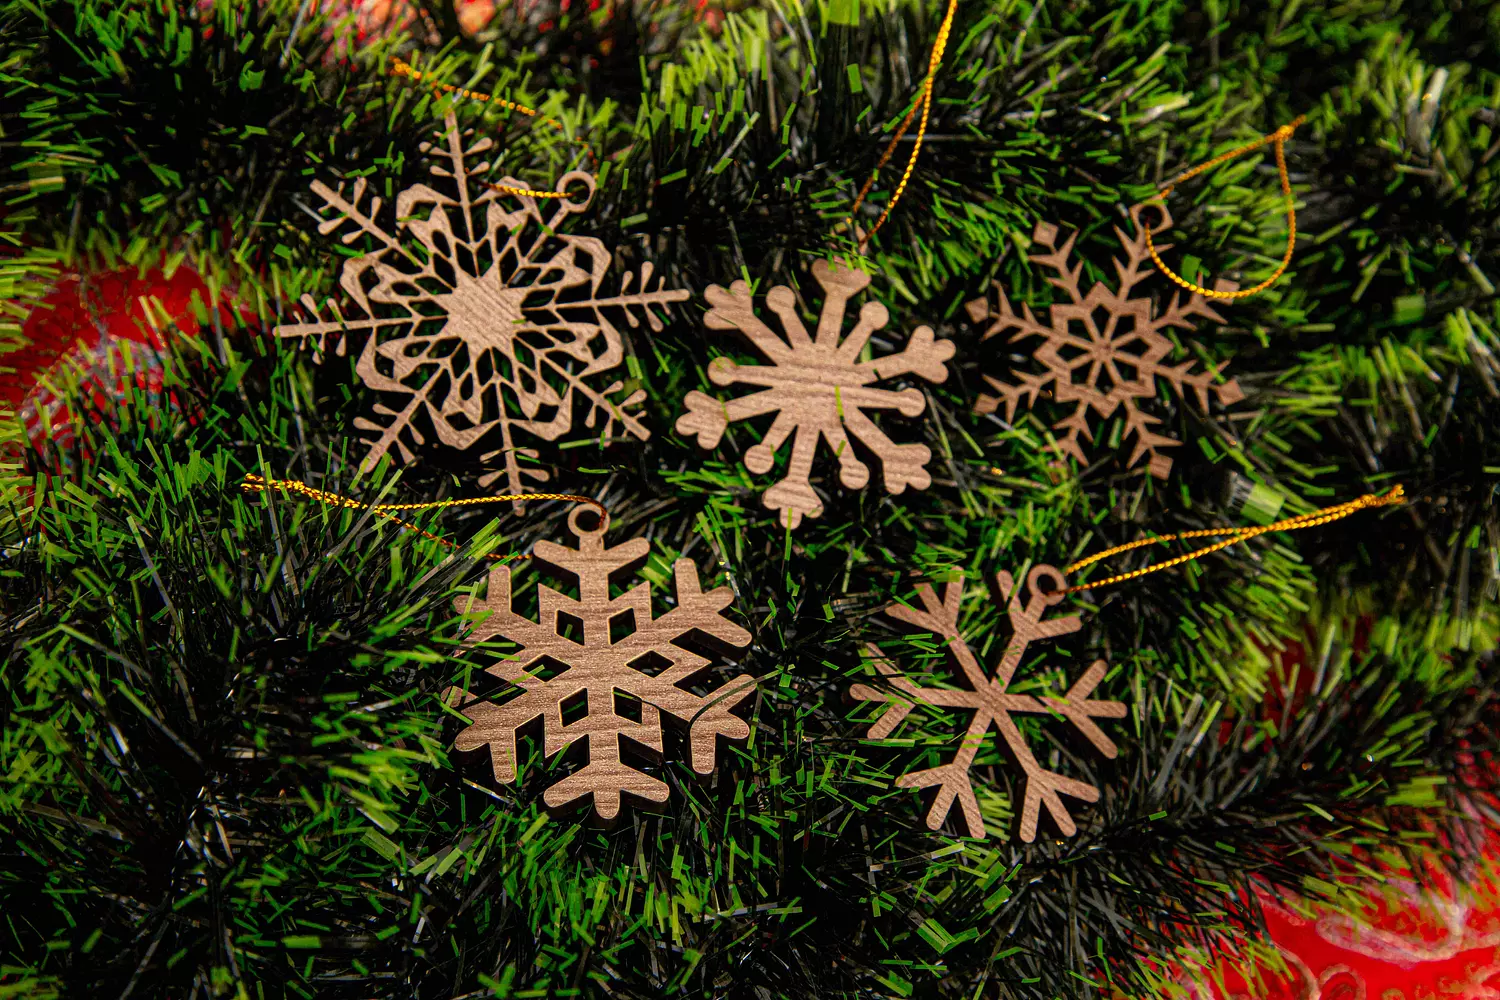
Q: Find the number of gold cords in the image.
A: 5